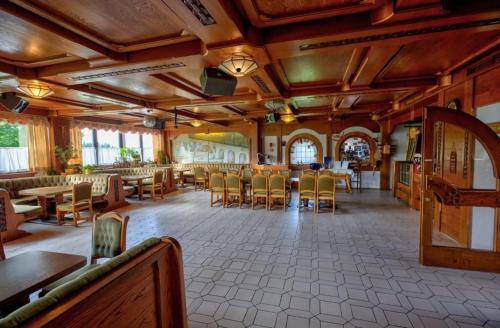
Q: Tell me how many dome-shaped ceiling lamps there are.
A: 4